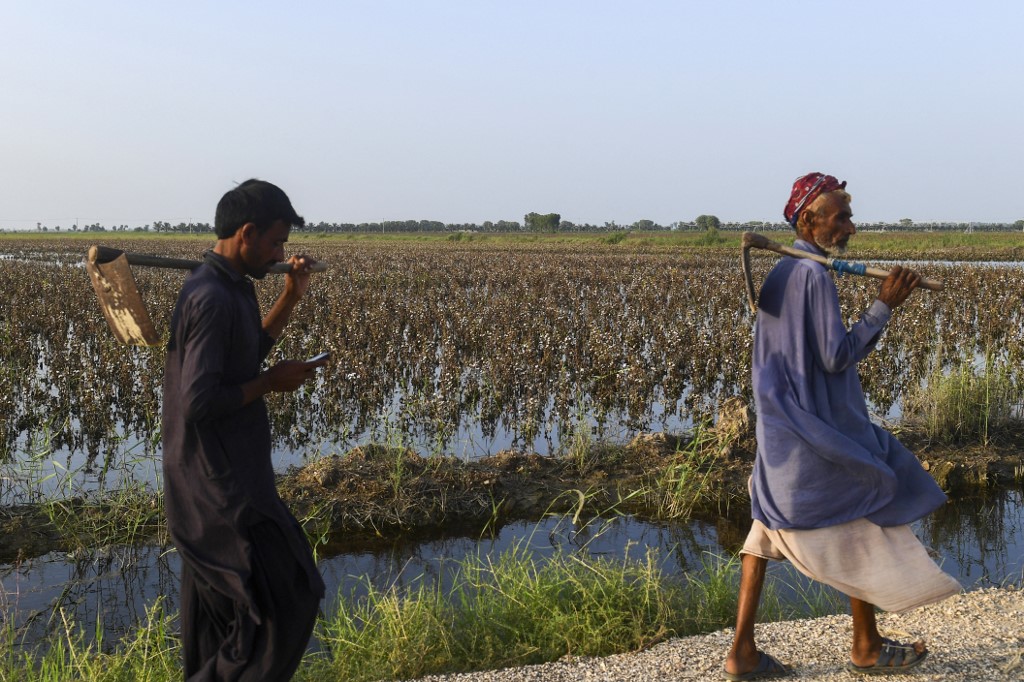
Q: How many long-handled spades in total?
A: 2